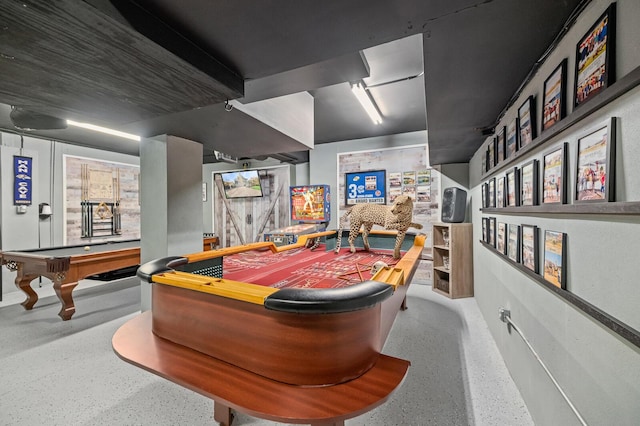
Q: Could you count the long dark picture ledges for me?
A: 3